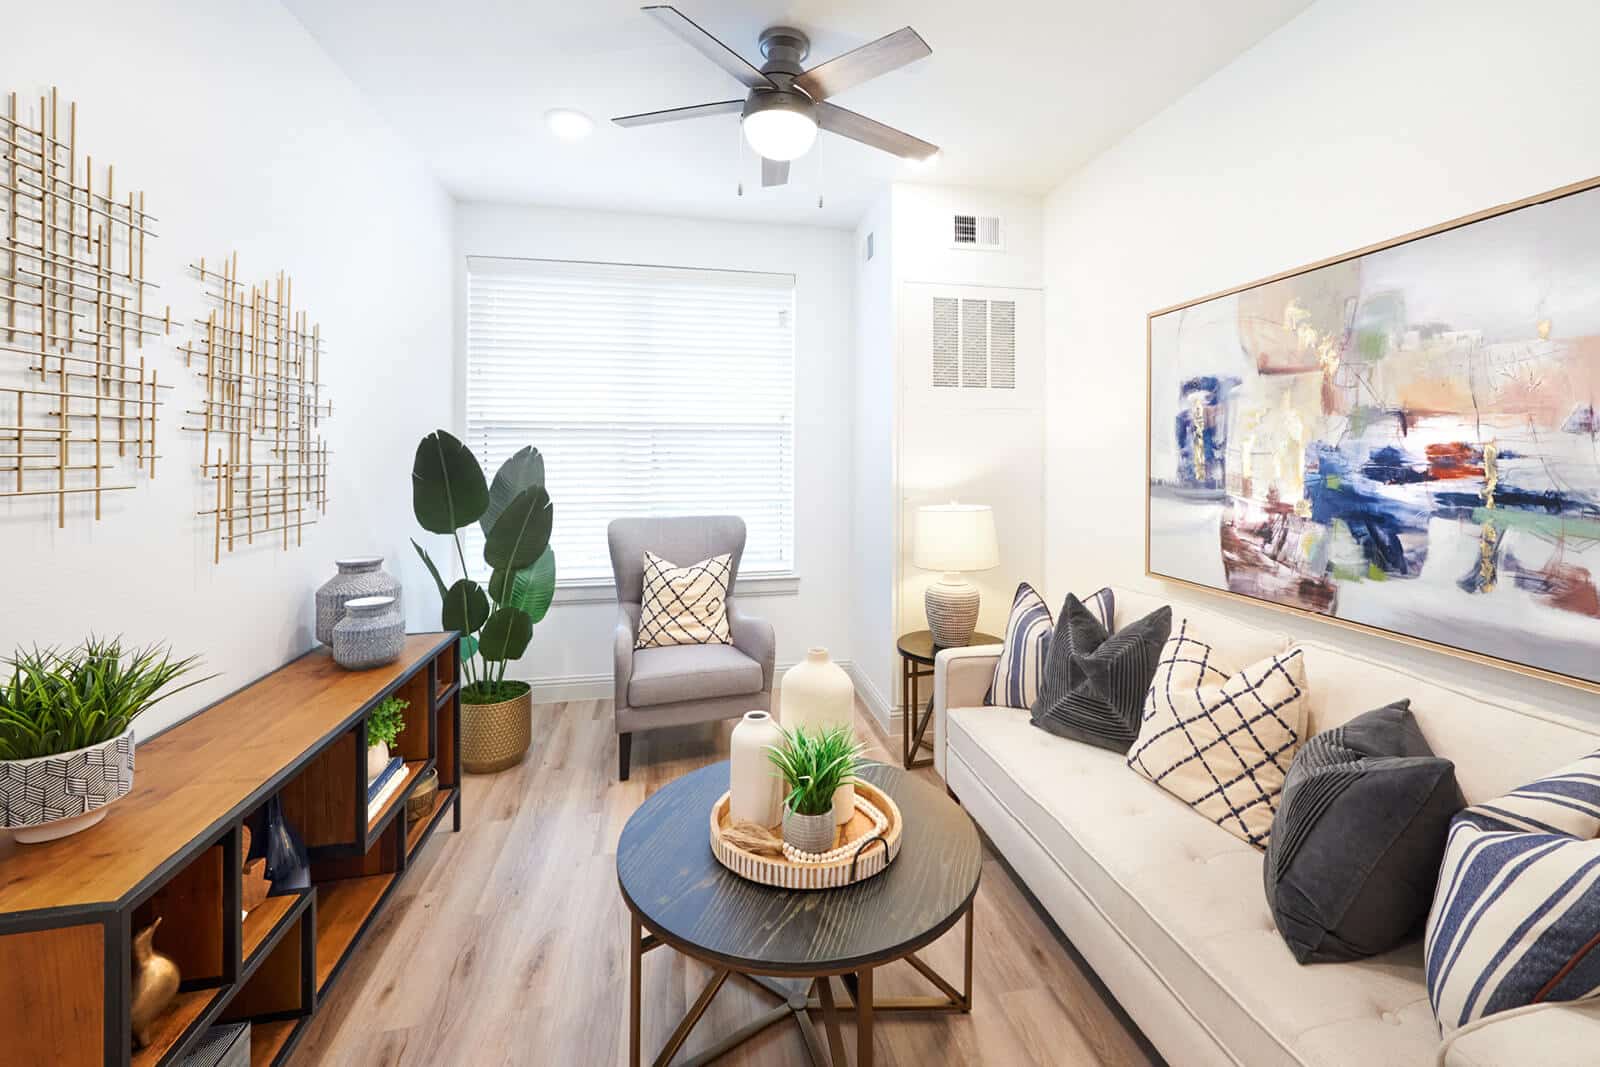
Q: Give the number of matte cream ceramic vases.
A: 2